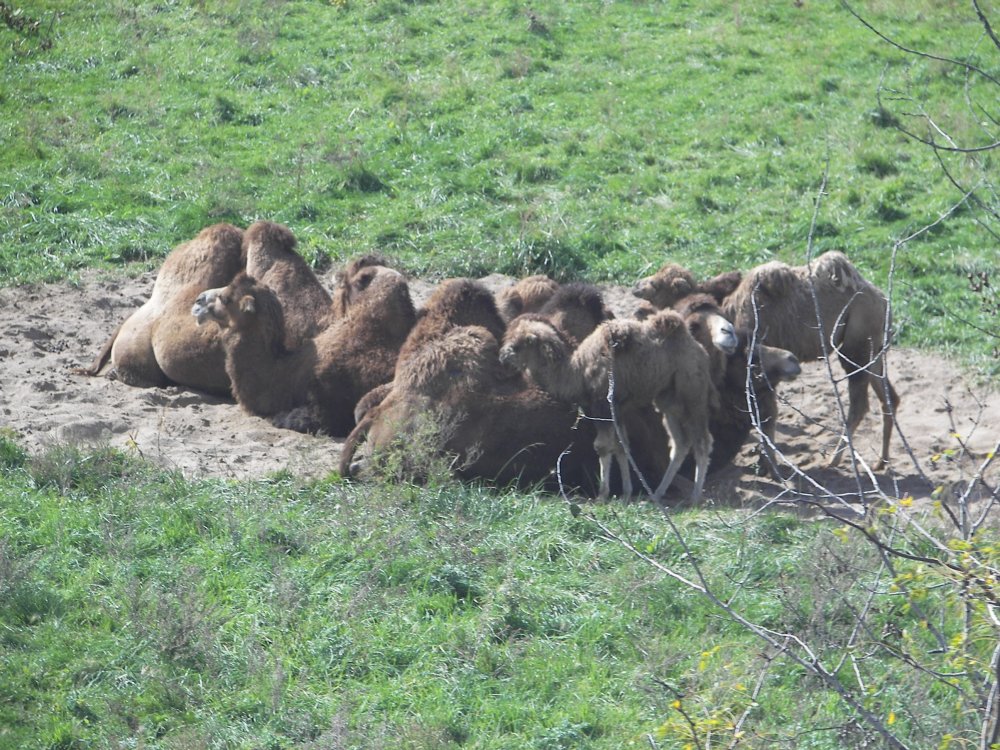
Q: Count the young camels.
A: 2